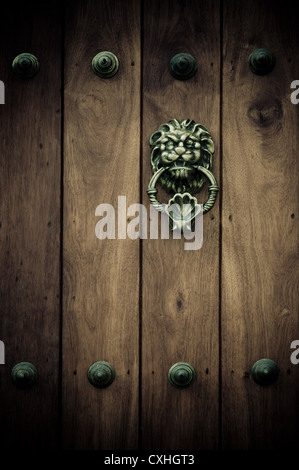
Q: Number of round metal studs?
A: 8